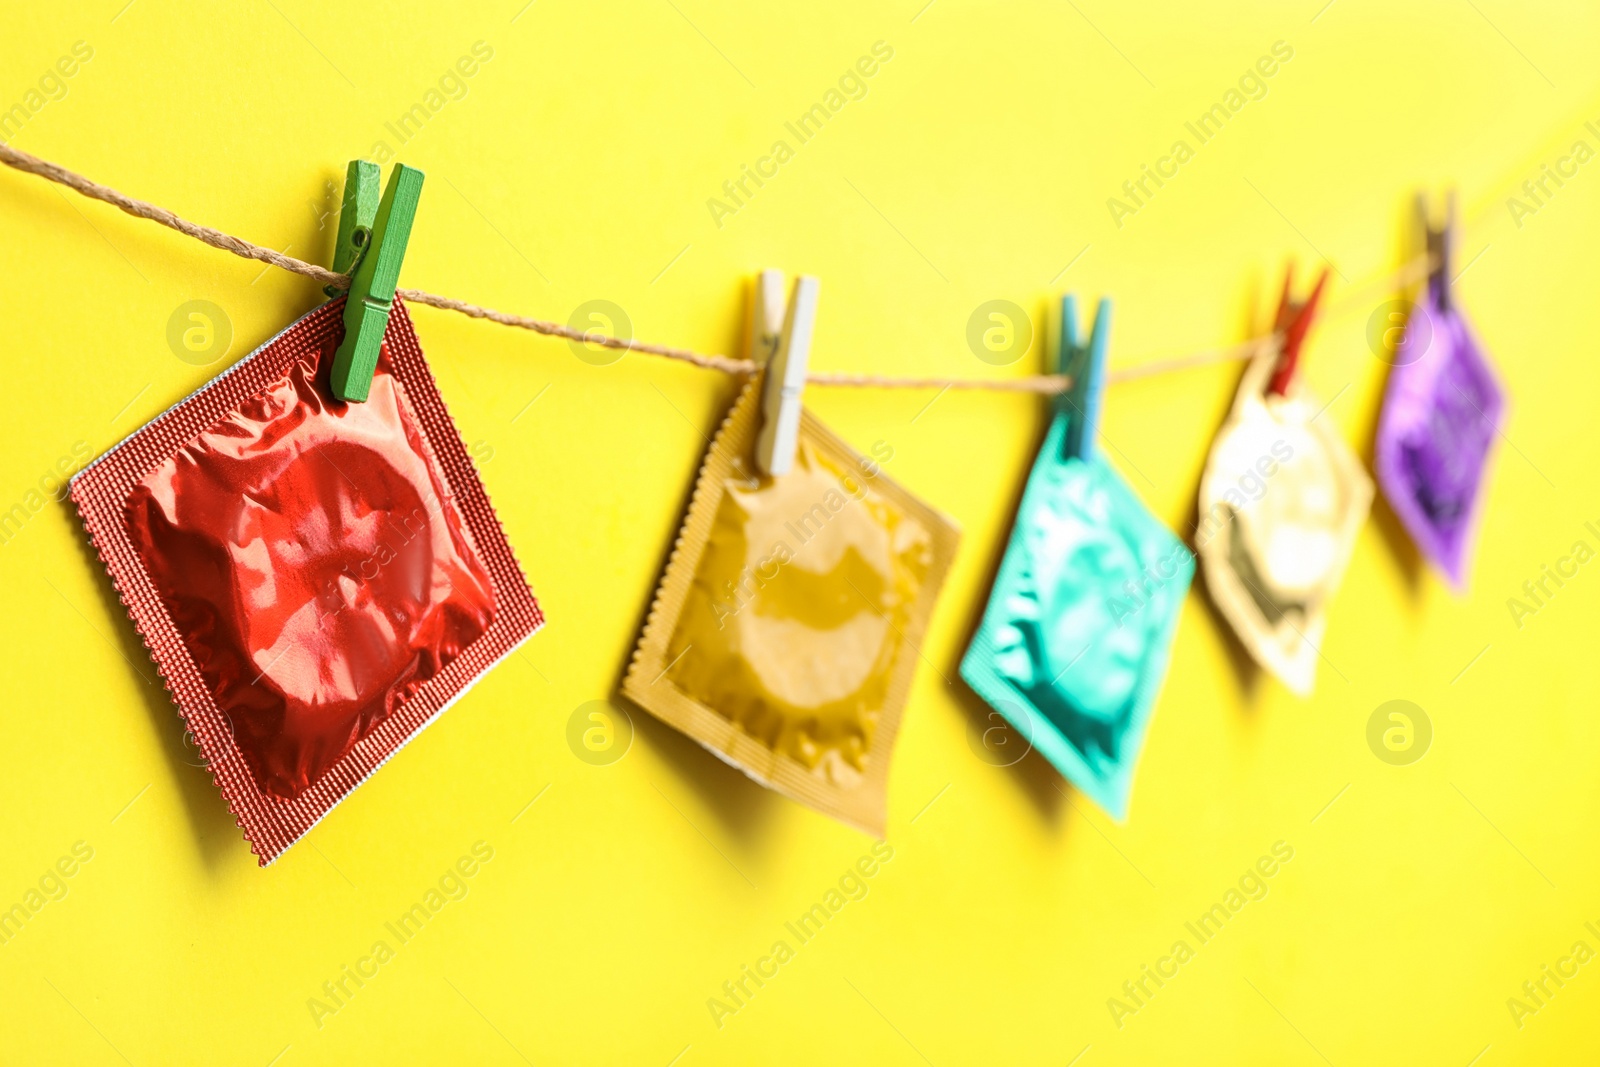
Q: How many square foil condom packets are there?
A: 5